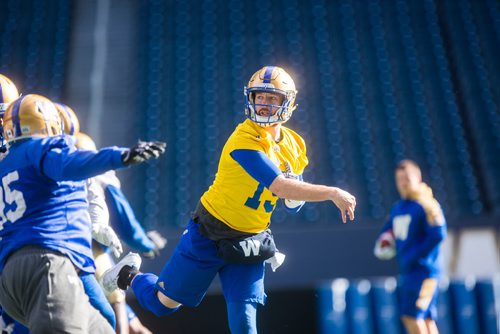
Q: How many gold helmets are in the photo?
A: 5